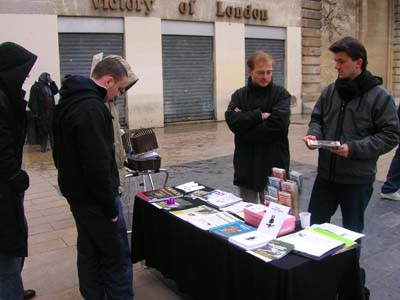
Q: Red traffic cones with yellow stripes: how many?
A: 0